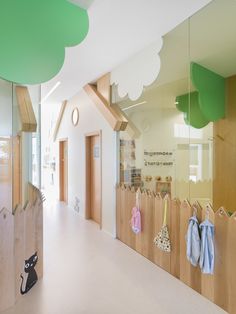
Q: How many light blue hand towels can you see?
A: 2